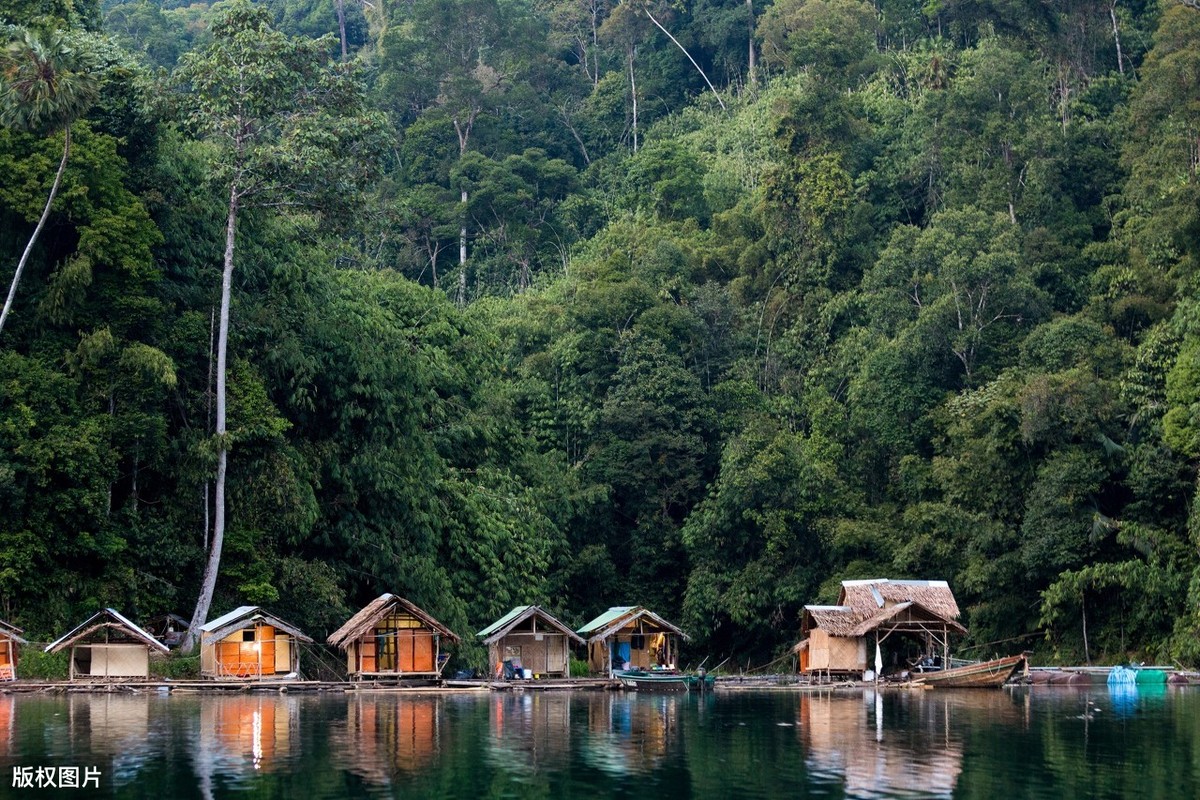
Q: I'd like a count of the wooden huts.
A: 7